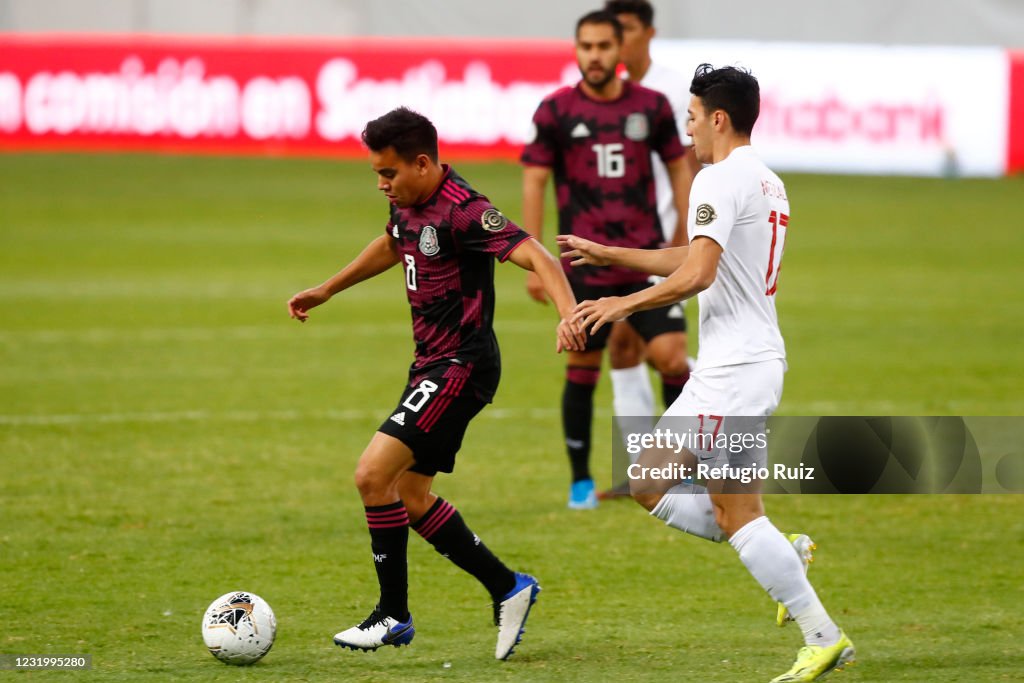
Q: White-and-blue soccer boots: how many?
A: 2